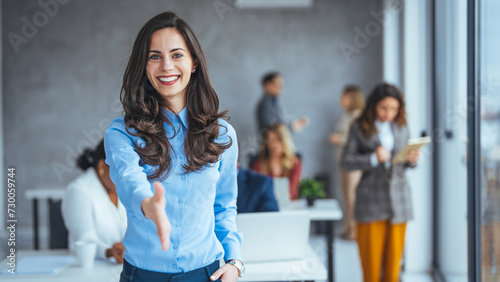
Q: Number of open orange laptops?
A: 0